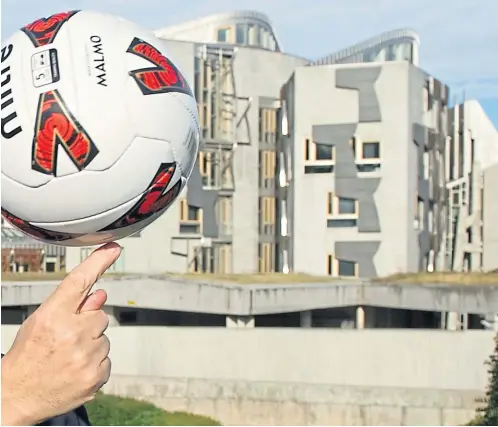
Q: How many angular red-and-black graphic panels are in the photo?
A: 5